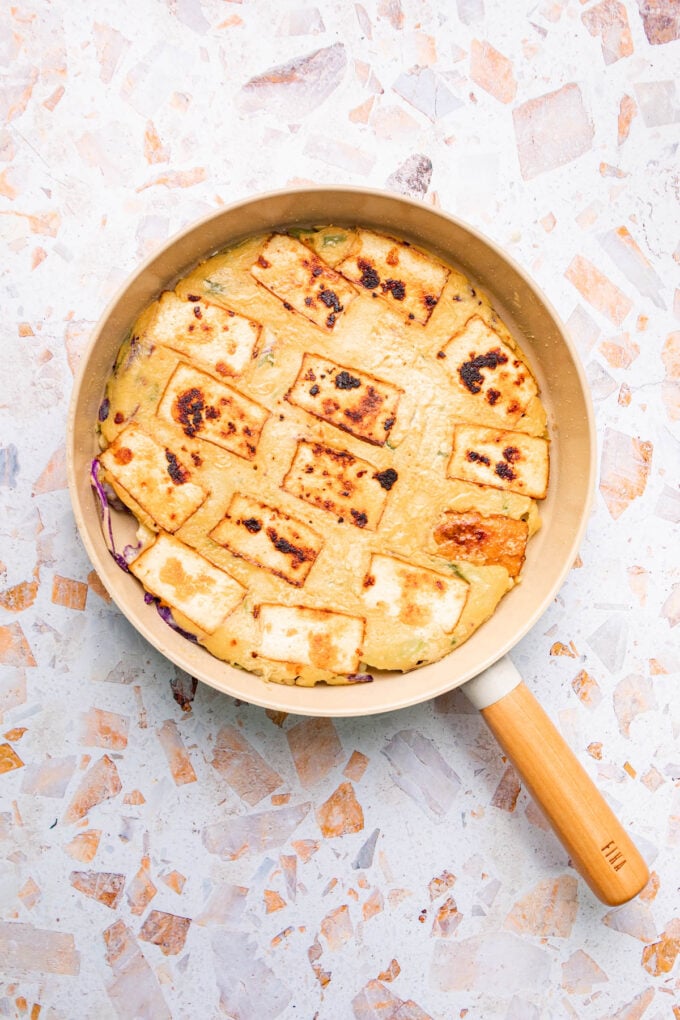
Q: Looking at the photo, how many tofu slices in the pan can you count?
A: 14